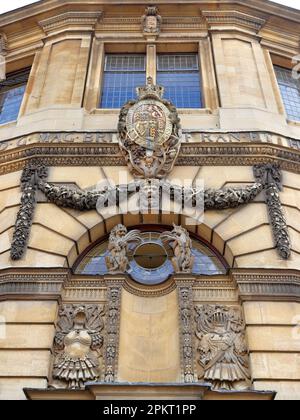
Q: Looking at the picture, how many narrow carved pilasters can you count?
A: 2